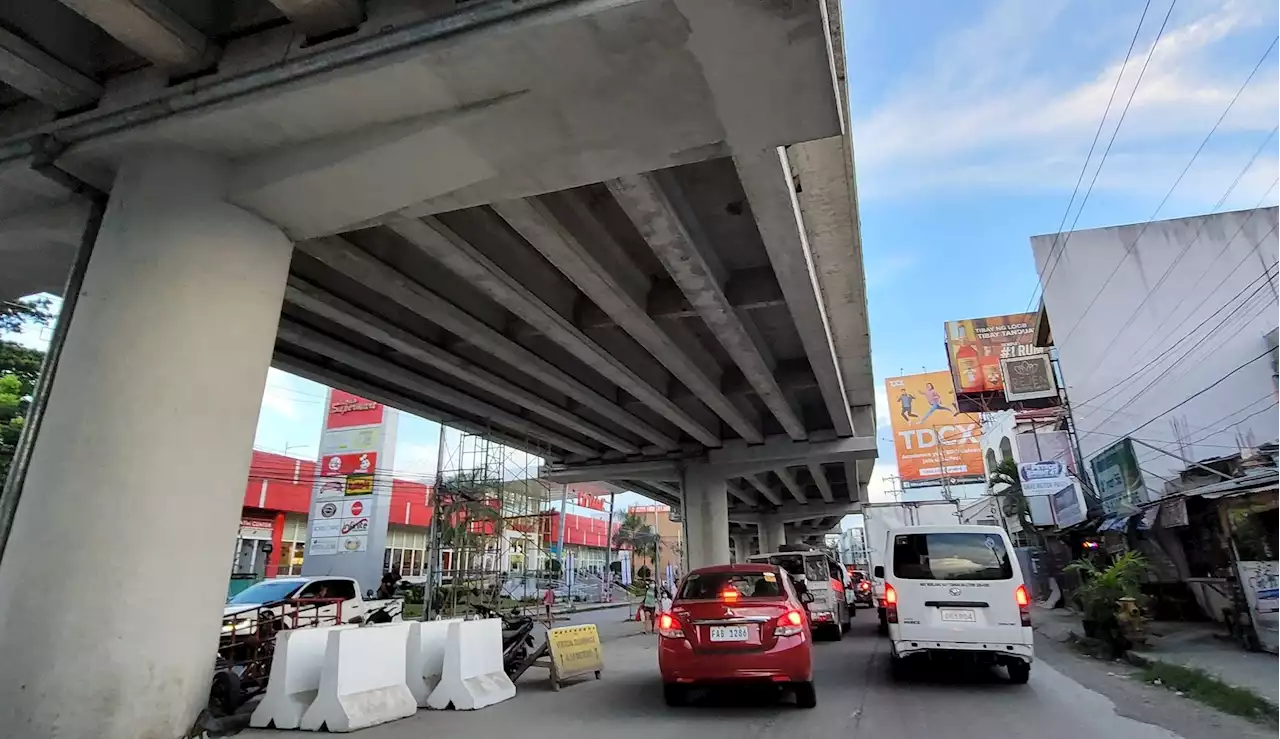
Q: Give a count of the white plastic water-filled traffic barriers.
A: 4